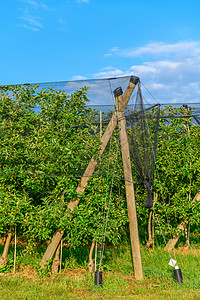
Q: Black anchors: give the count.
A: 2